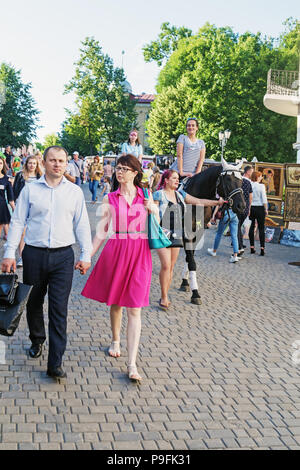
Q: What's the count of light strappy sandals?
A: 2